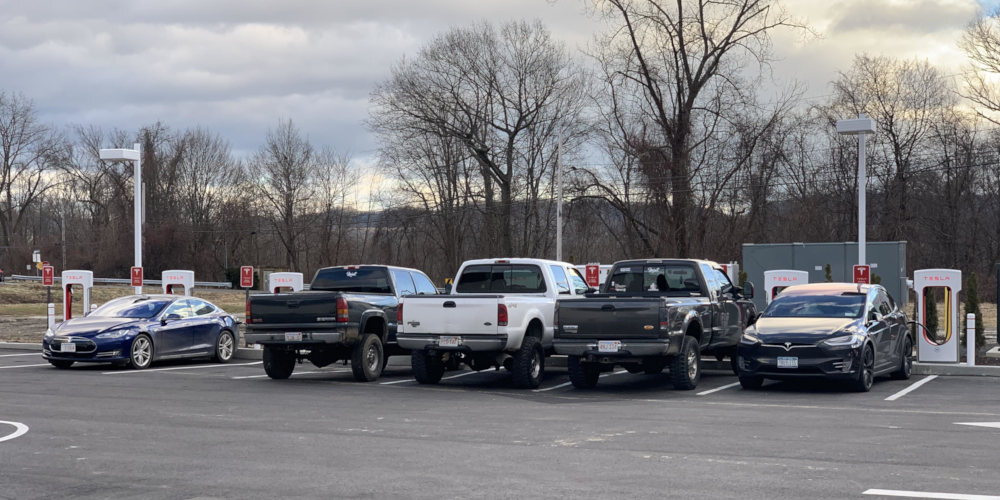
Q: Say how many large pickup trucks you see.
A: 3